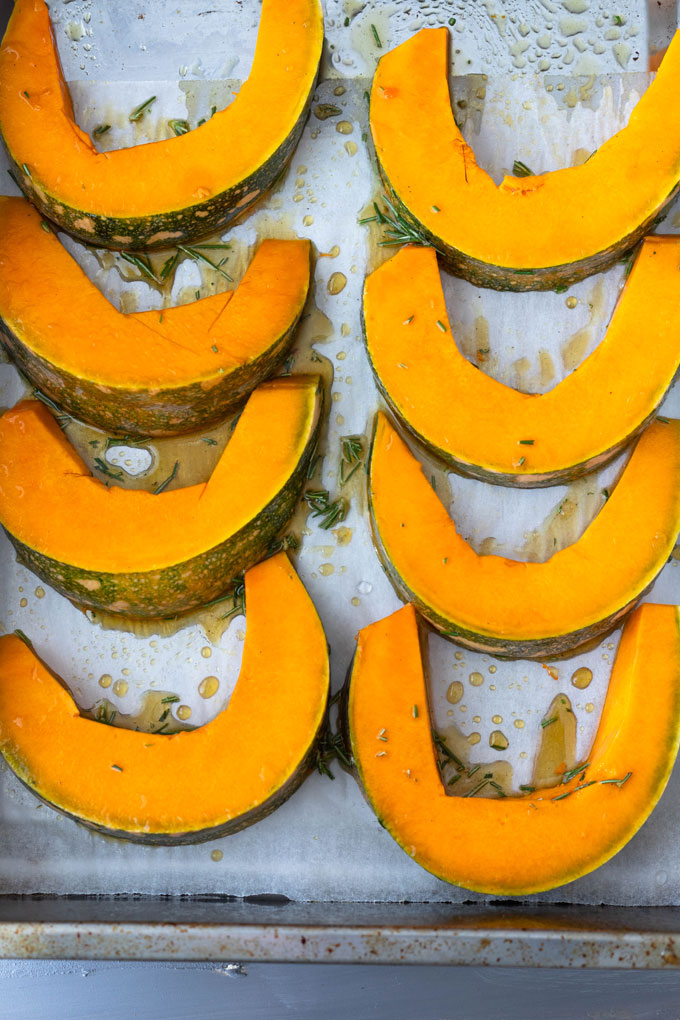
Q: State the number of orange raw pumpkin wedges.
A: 8